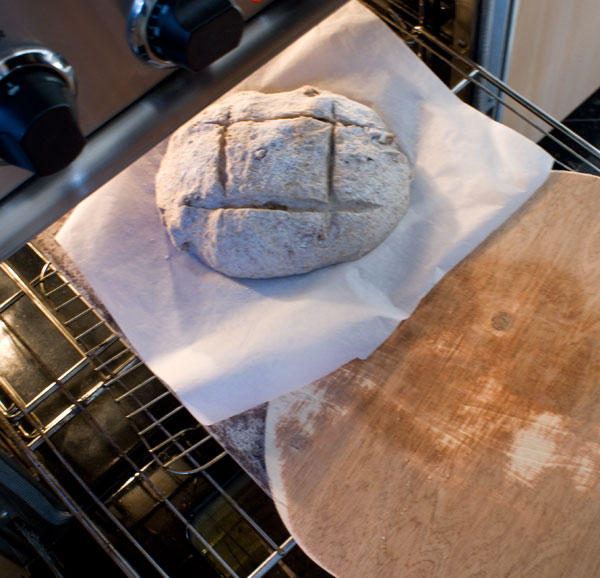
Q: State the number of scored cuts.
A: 4